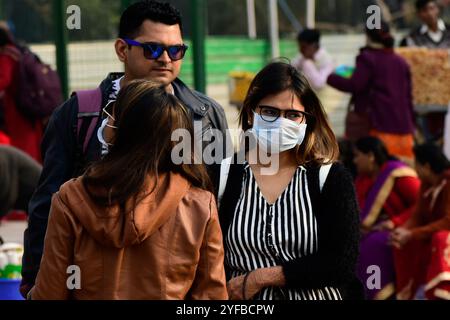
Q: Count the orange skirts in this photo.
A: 1